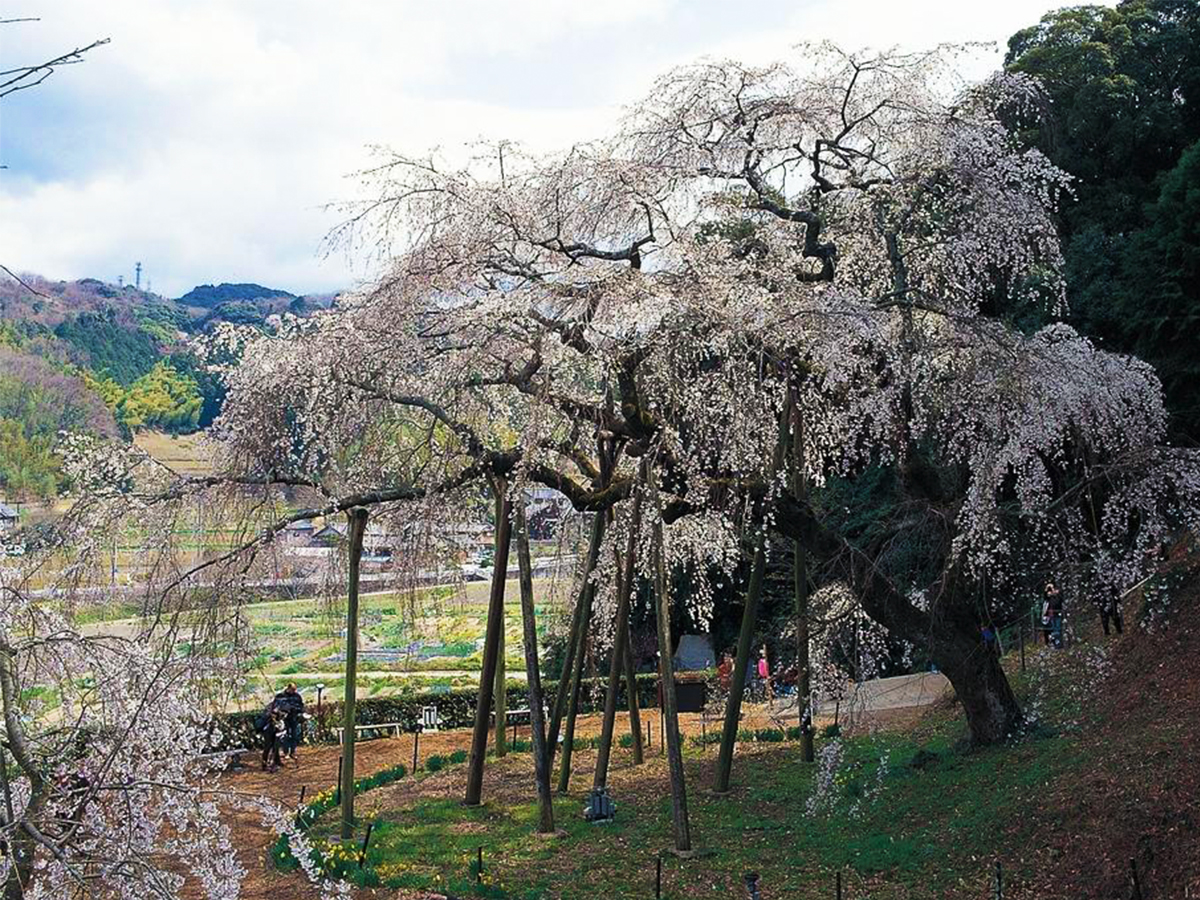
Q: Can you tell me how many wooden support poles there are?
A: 11